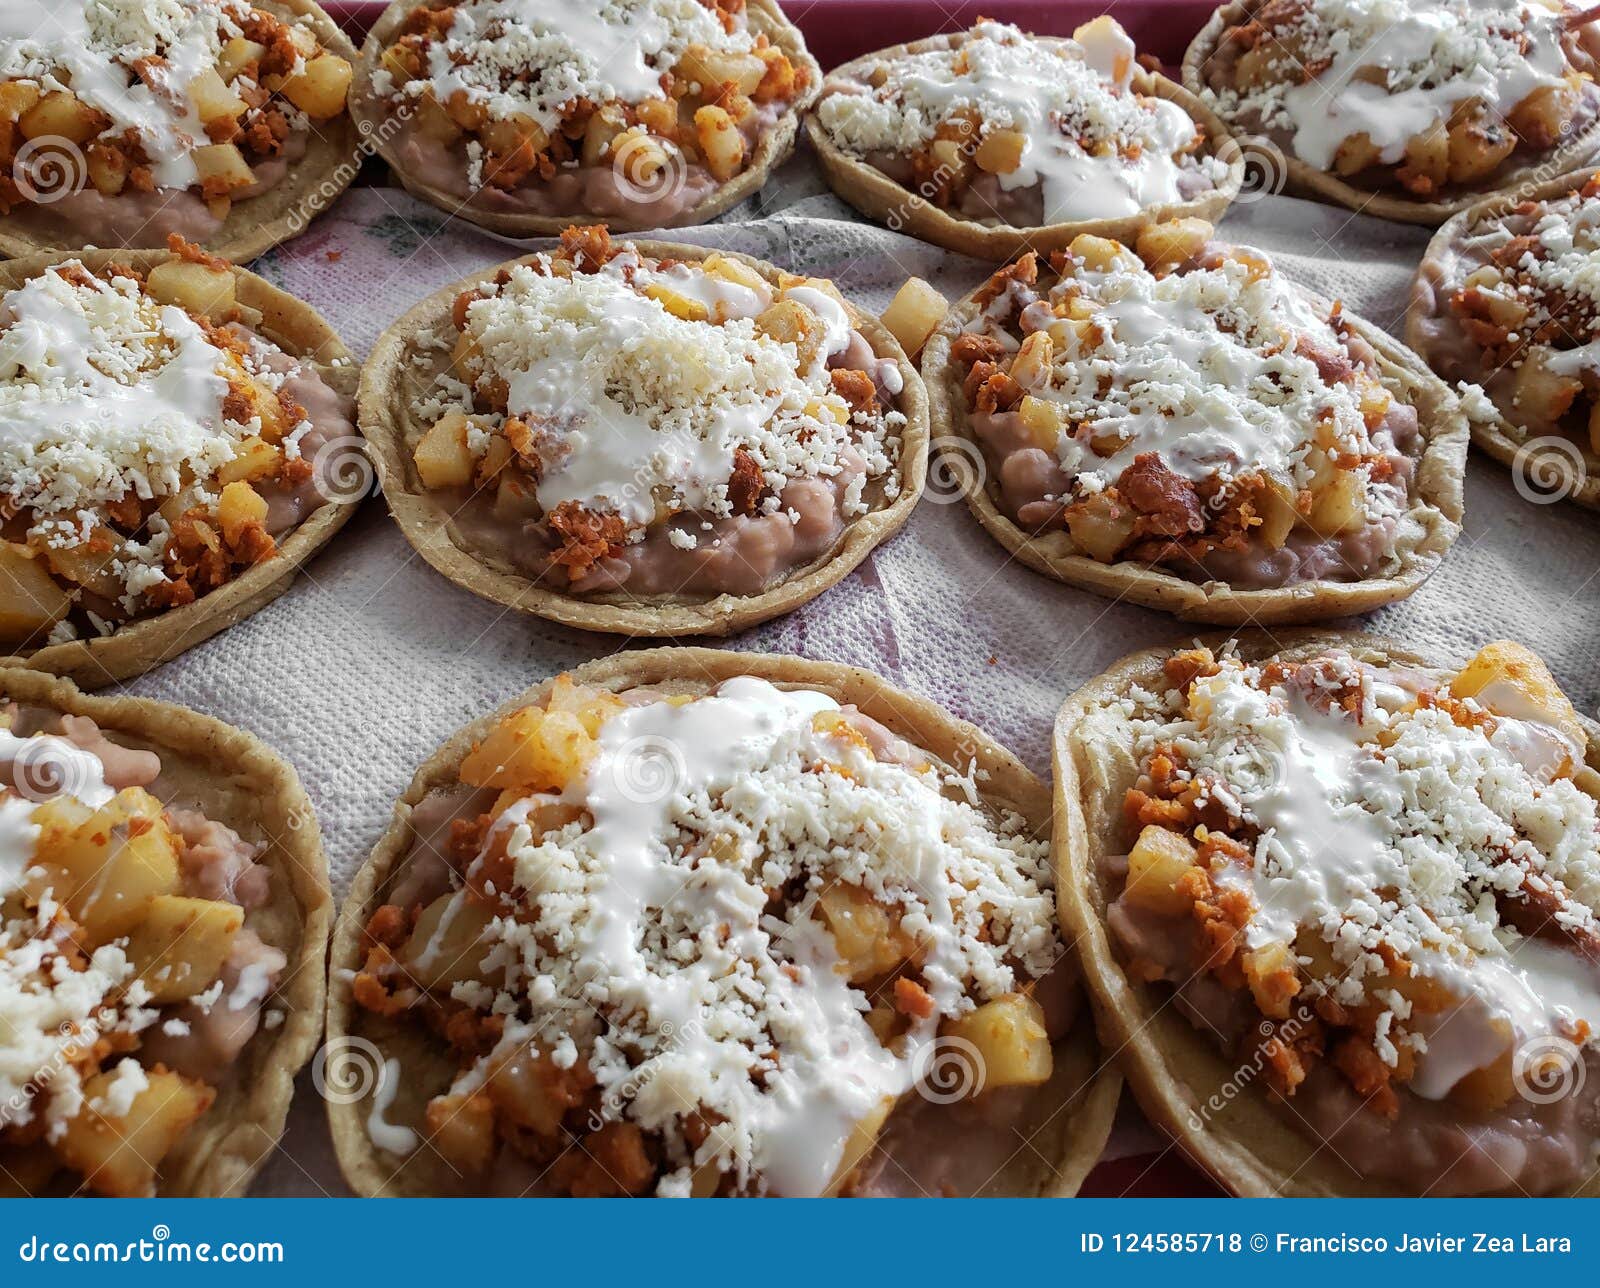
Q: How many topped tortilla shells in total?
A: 11